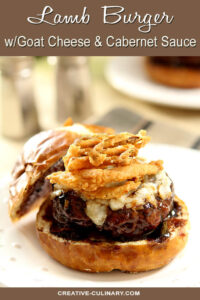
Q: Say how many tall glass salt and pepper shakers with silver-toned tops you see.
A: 2